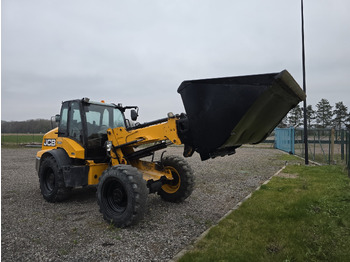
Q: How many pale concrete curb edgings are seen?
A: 1